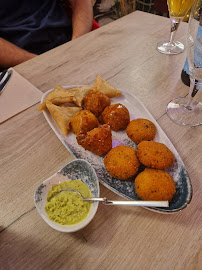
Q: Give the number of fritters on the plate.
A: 8